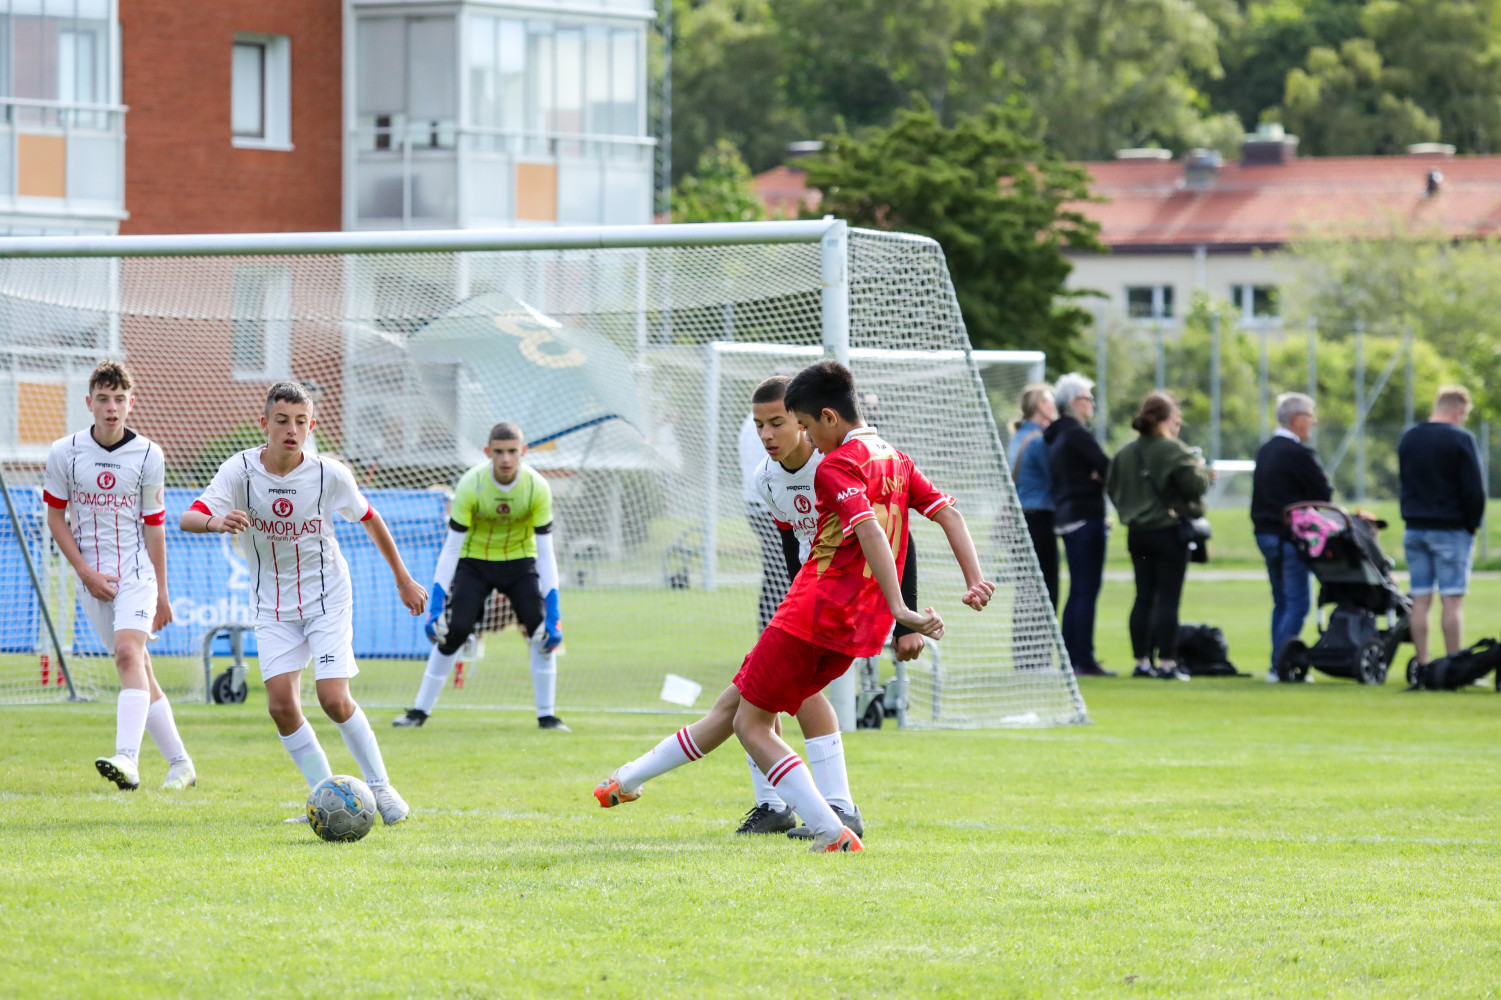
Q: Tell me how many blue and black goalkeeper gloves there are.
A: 2